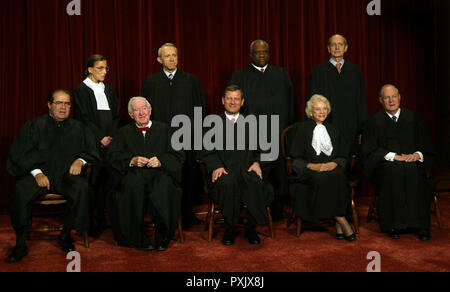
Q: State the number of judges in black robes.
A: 9